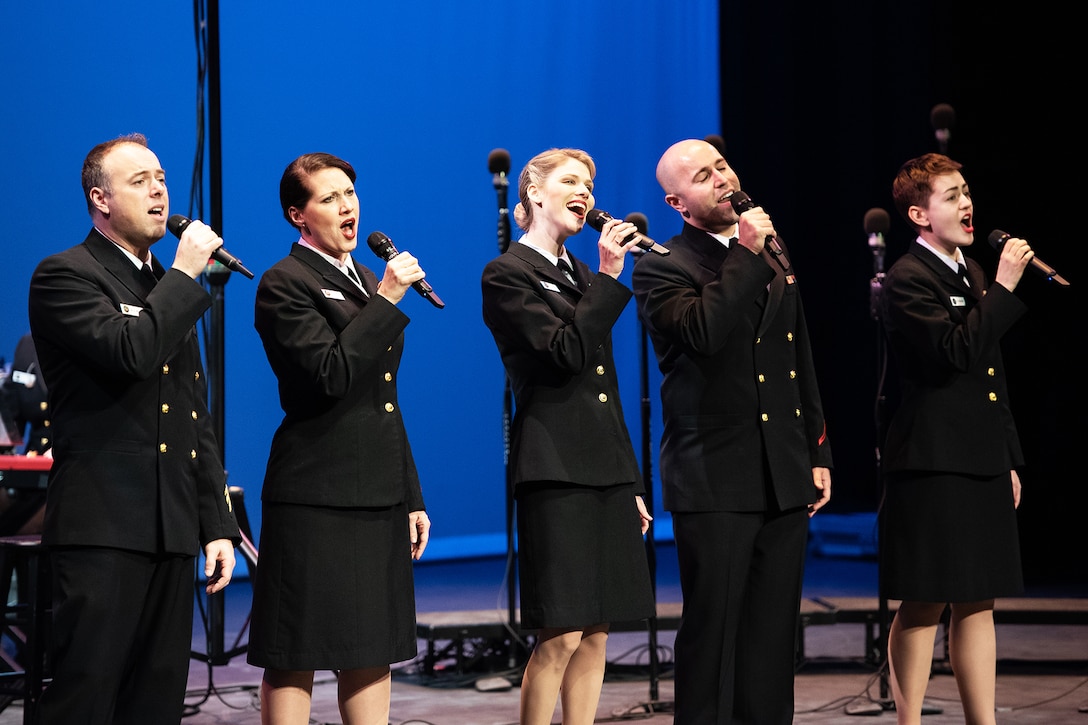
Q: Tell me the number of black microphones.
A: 10